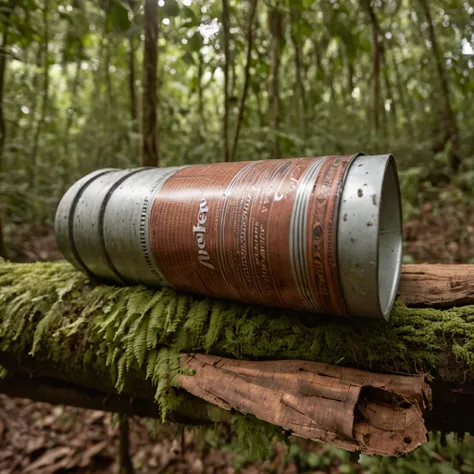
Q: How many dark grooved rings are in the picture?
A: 2